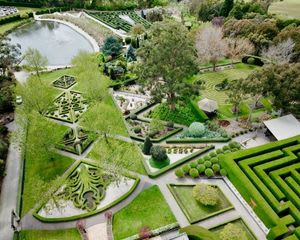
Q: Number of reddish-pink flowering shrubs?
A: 3